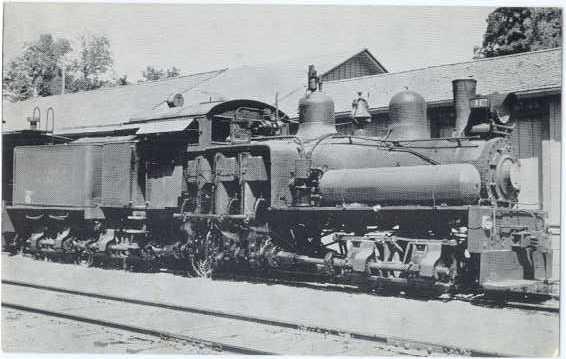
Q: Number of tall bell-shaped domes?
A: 2